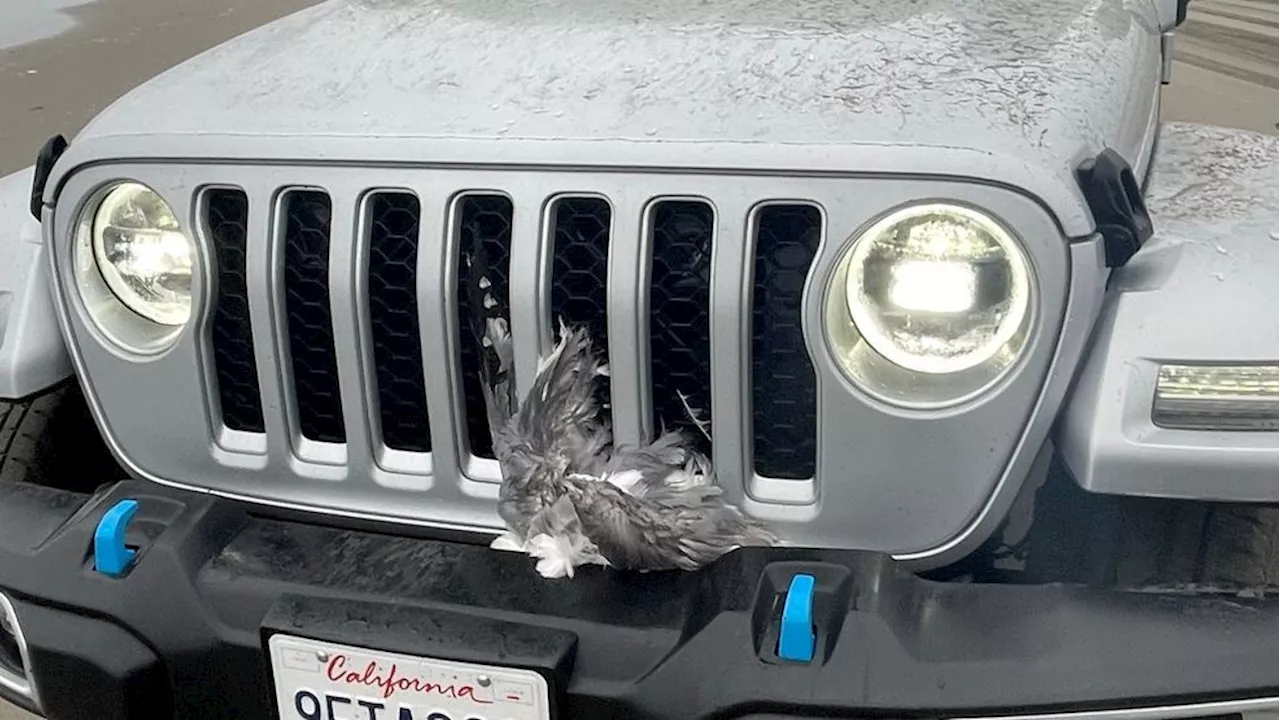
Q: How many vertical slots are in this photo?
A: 7